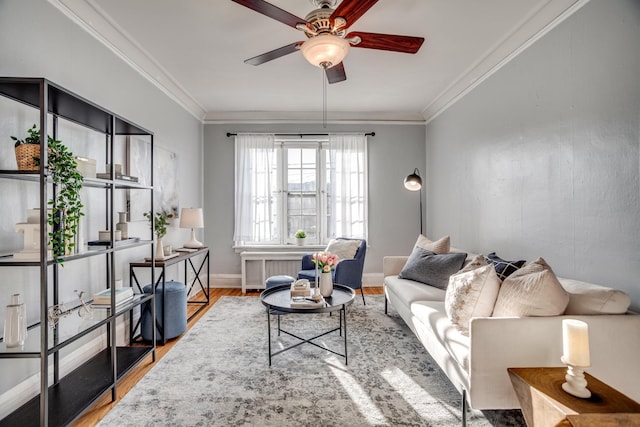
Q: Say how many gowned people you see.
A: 0